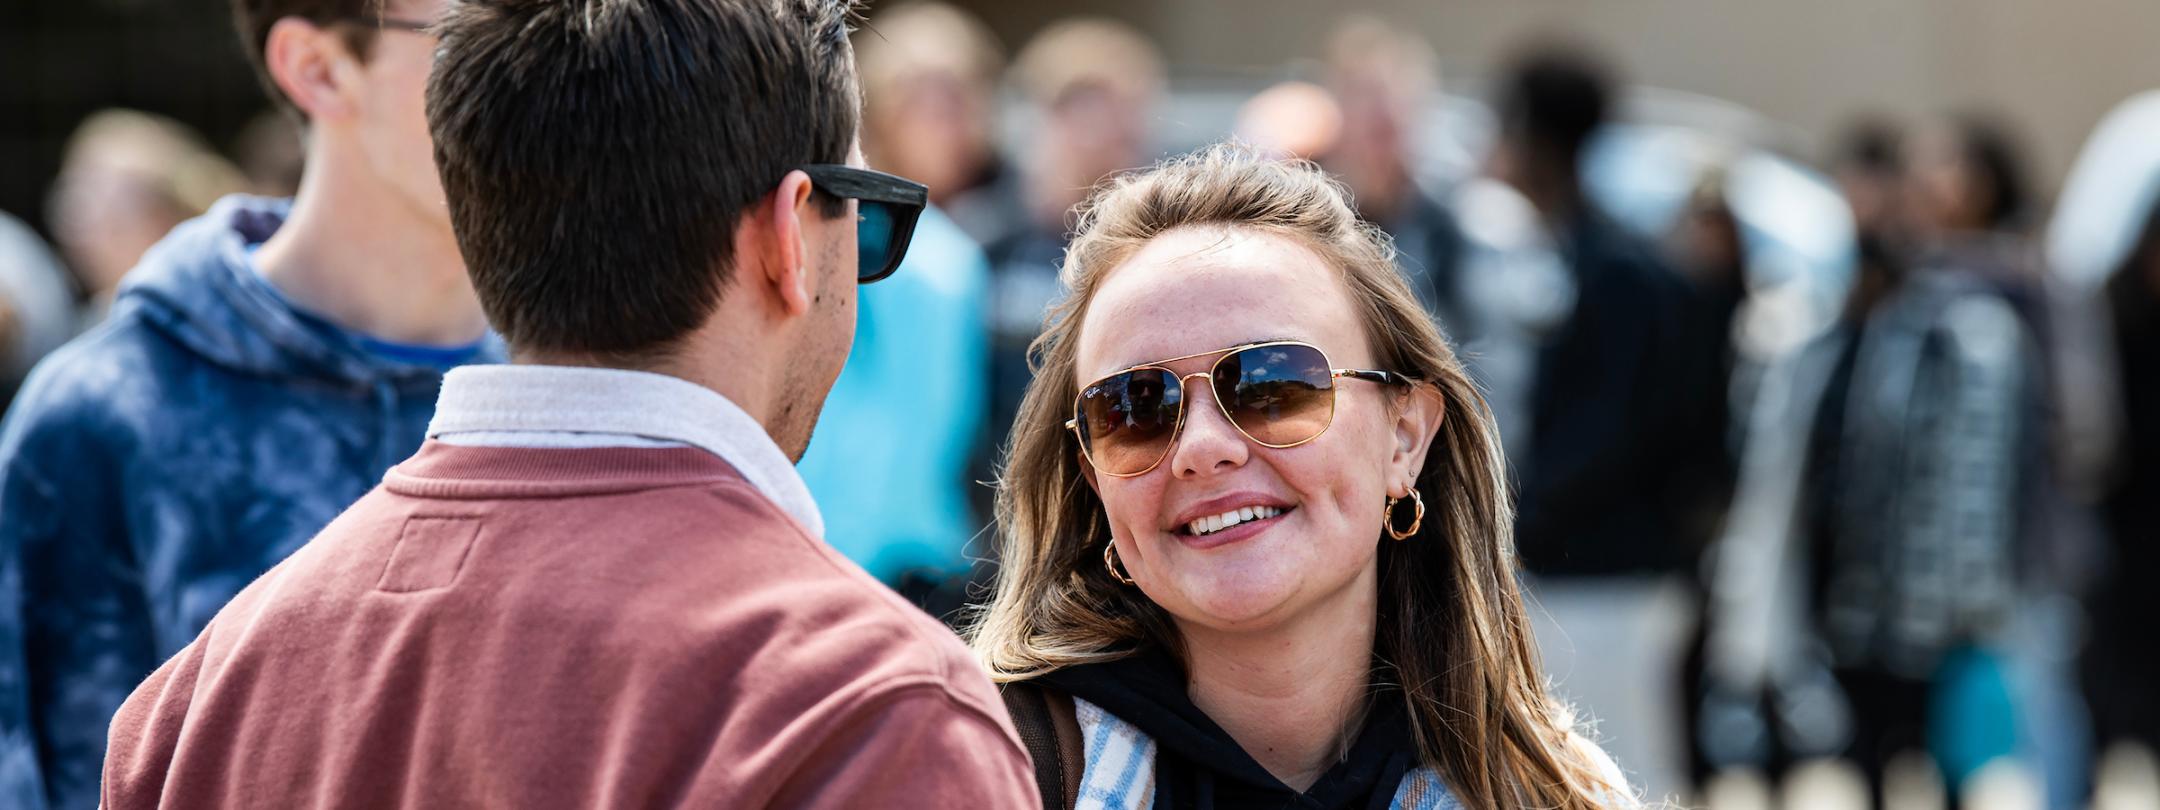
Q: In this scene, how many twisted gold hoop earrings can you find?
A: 2